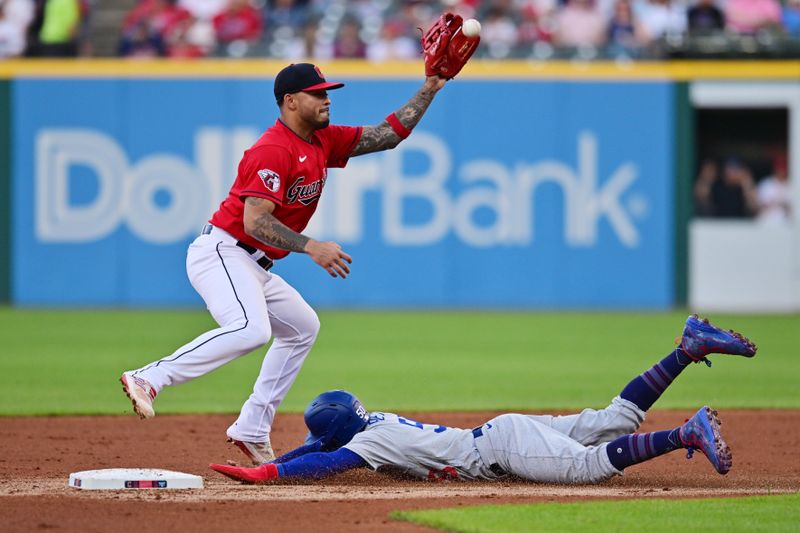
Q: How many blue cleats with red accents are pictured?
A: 2